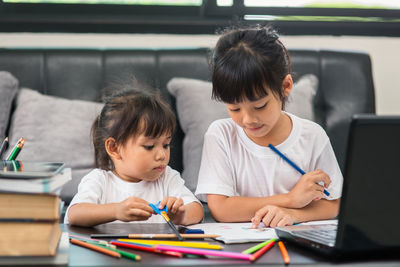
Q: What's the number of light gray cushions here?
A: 3